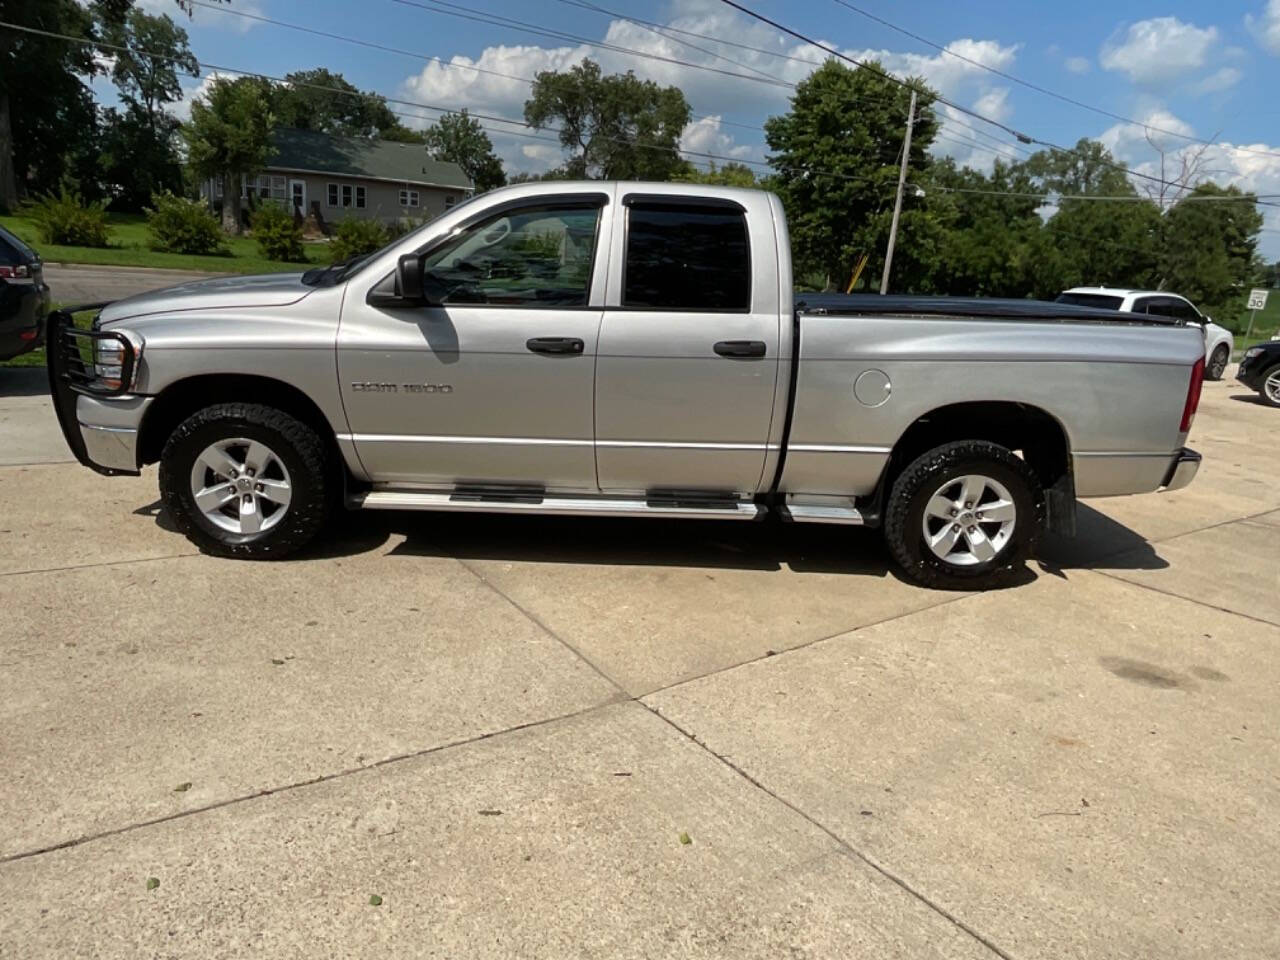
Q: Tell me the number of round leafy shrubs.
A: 4